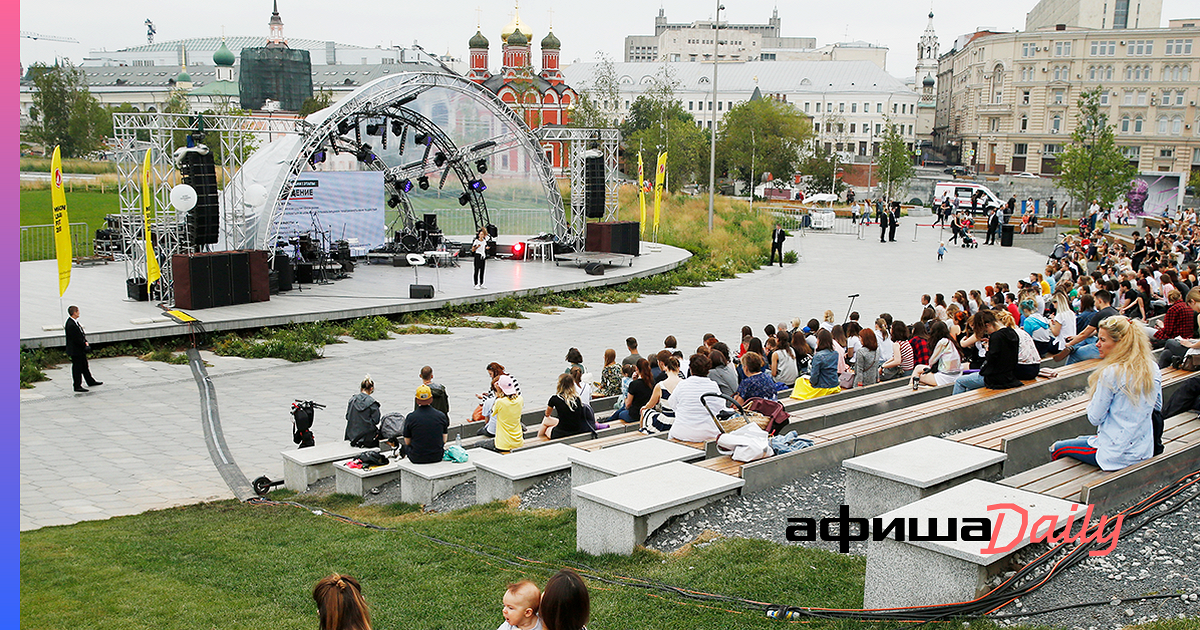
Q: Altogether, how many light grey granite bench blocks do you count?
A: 8